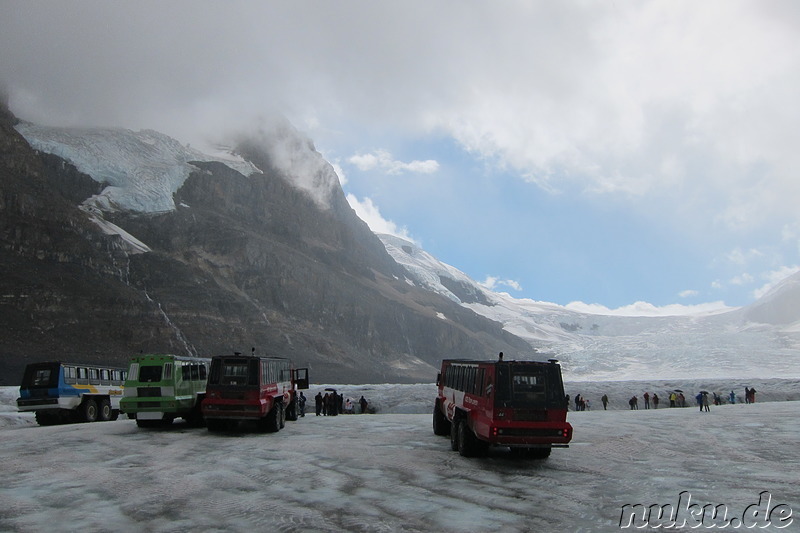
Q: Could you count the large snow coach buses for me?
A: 4